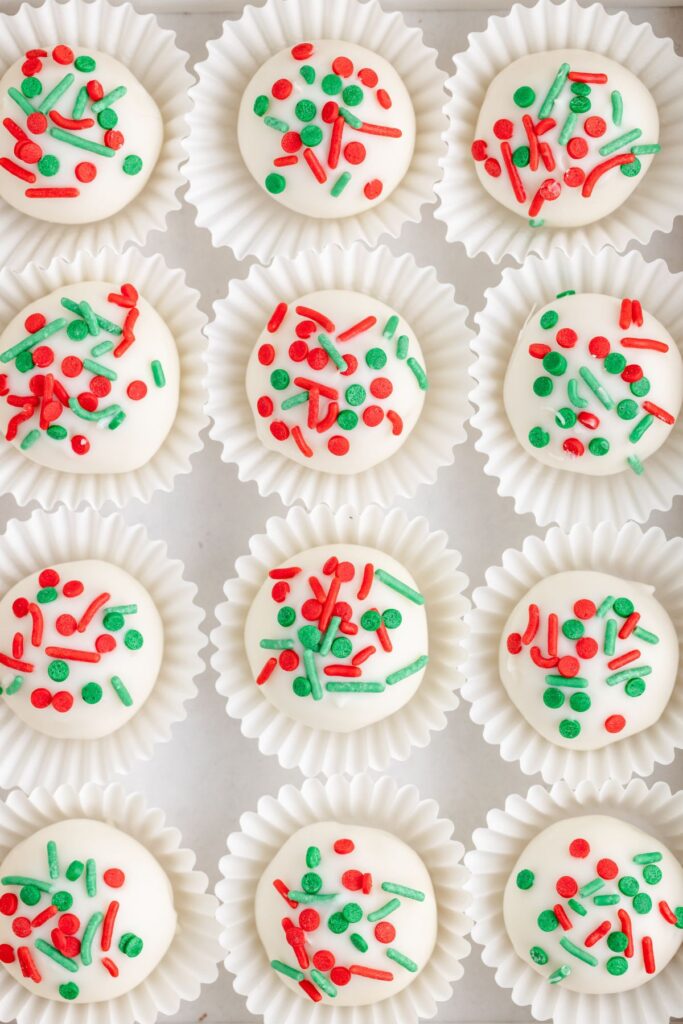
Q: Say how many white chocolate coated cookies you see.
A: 12